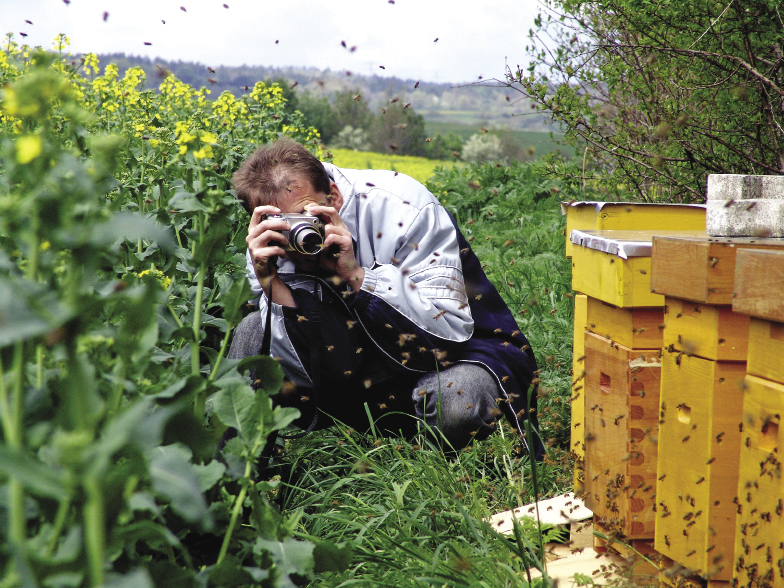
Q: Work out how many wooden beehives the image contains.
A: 4